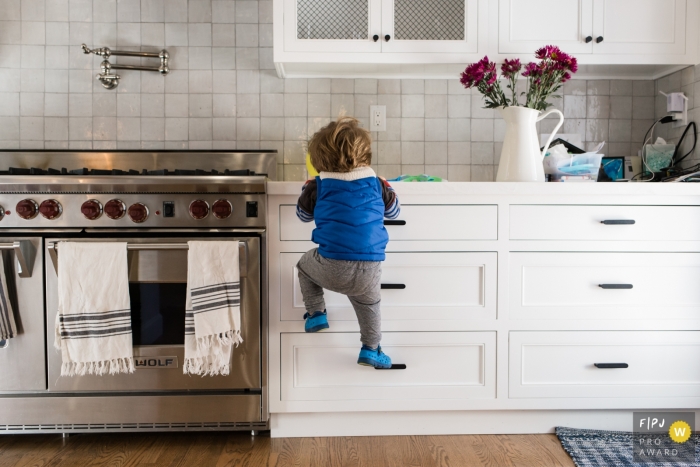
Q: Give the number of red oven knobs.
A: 7